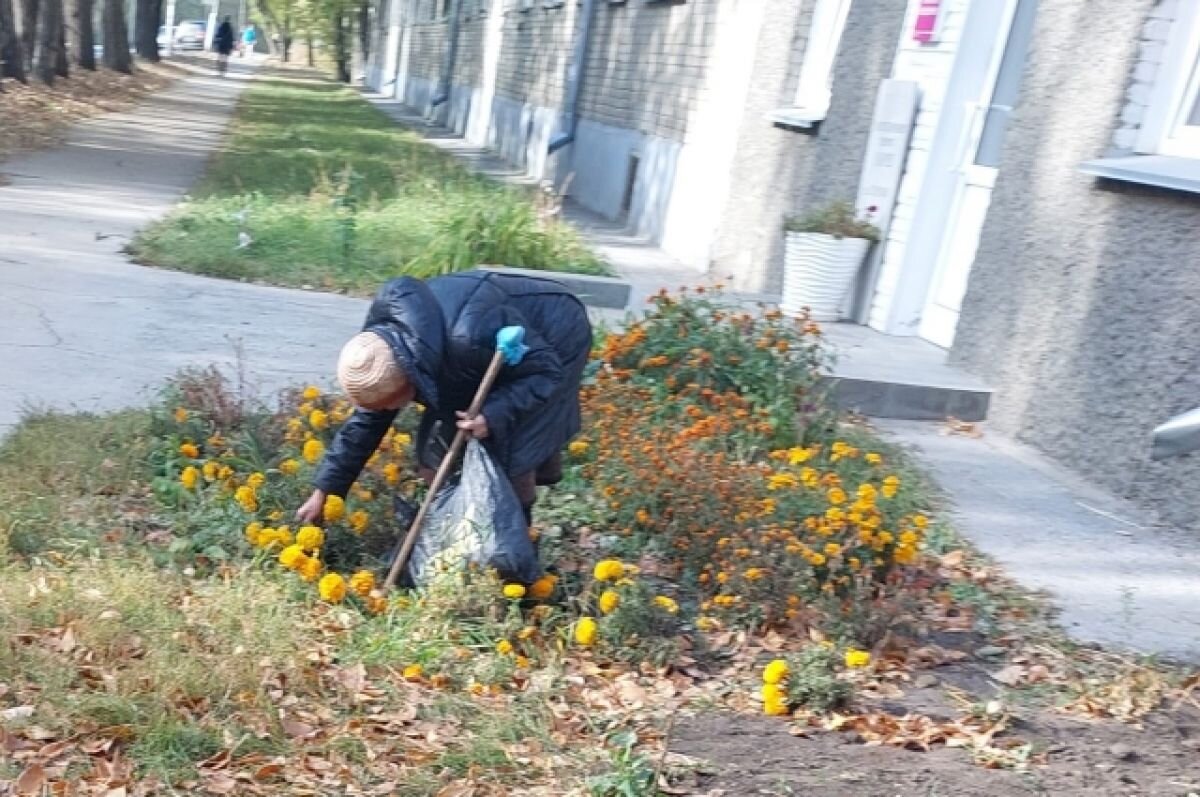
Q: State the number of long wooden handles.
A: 1